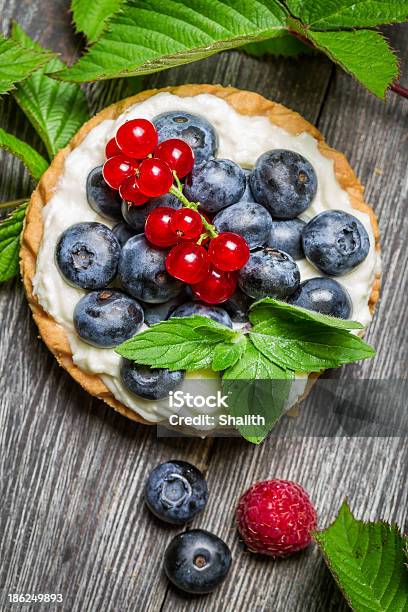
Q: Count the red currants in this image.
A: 11